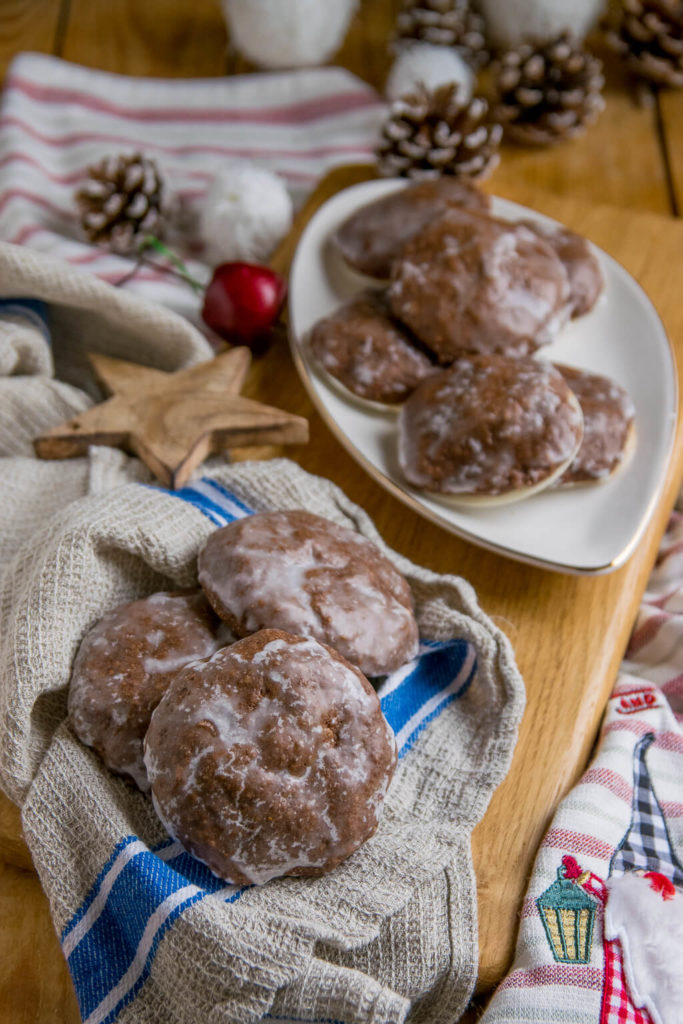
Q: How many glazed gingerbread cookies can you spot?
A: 9